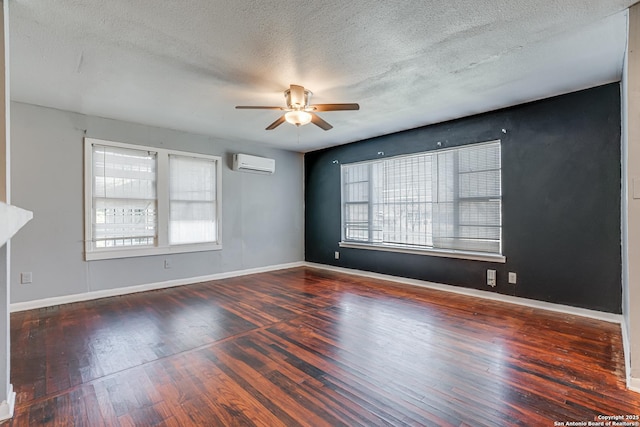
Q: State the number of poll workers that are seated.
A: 0